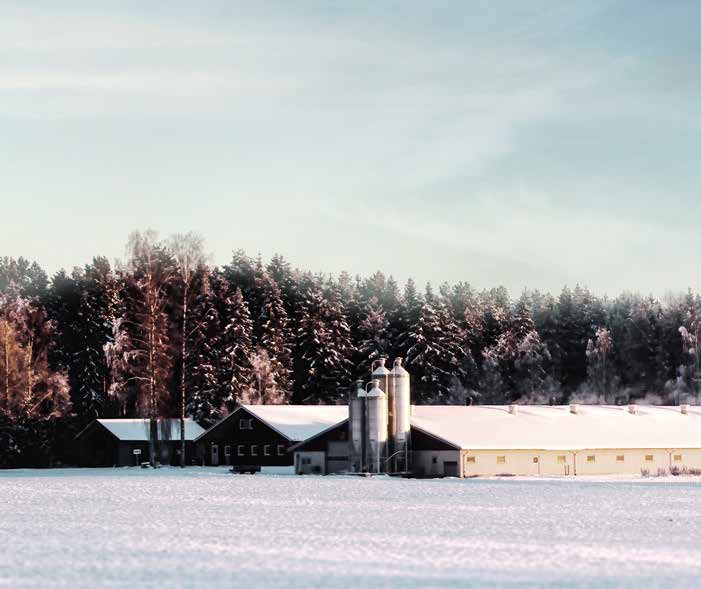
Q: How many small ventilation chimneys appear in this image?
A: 4